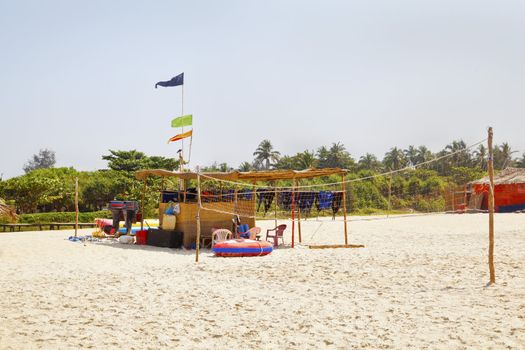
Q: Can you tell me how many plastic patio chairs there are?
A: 3